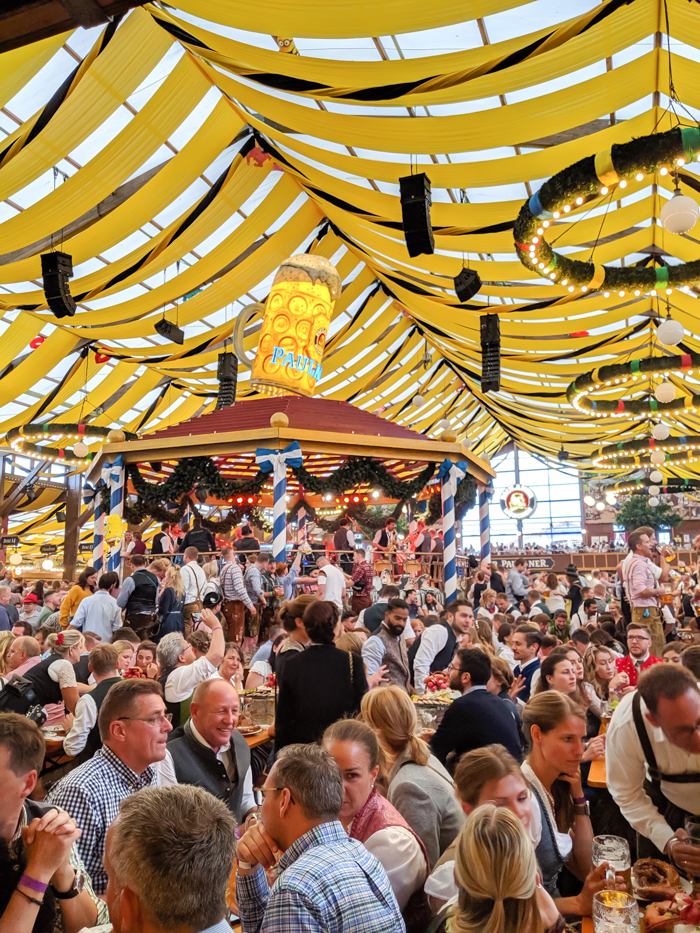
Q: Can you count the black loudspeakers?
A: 6